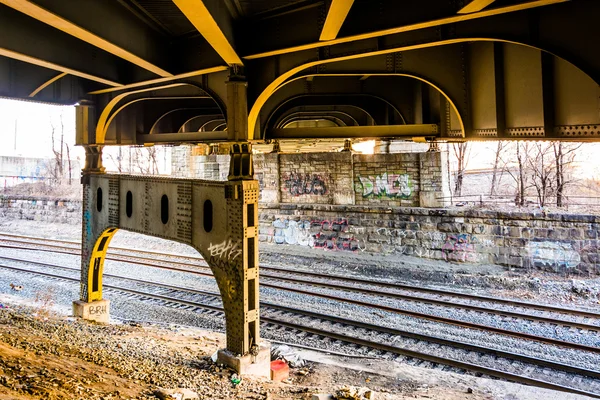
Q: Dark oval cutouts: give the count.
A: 4